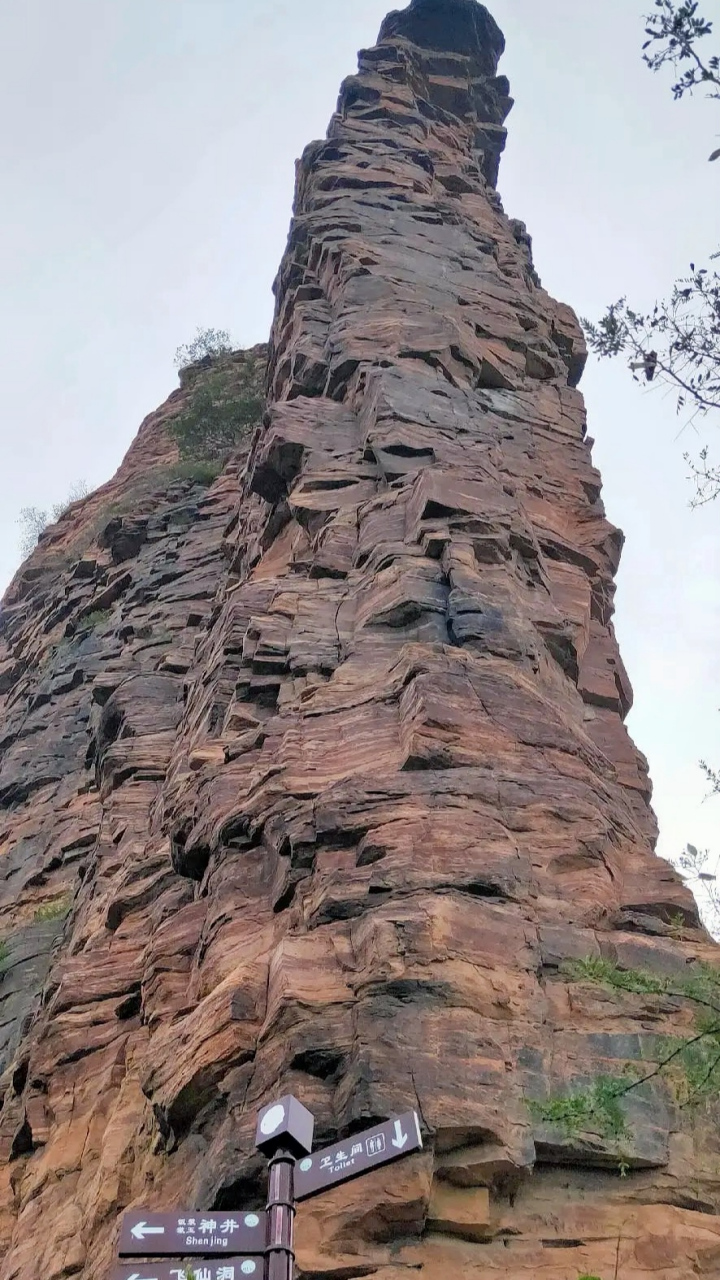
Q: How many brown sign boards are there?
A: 3